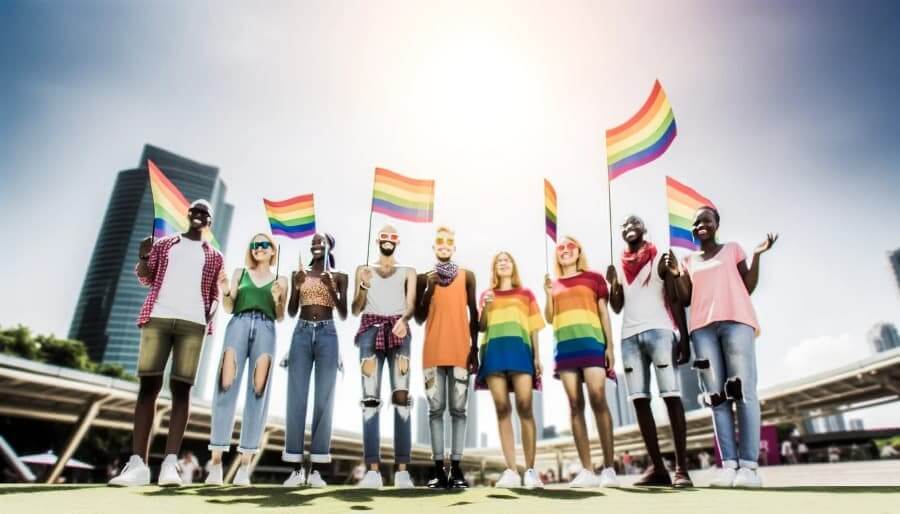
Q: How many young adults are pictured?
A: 9